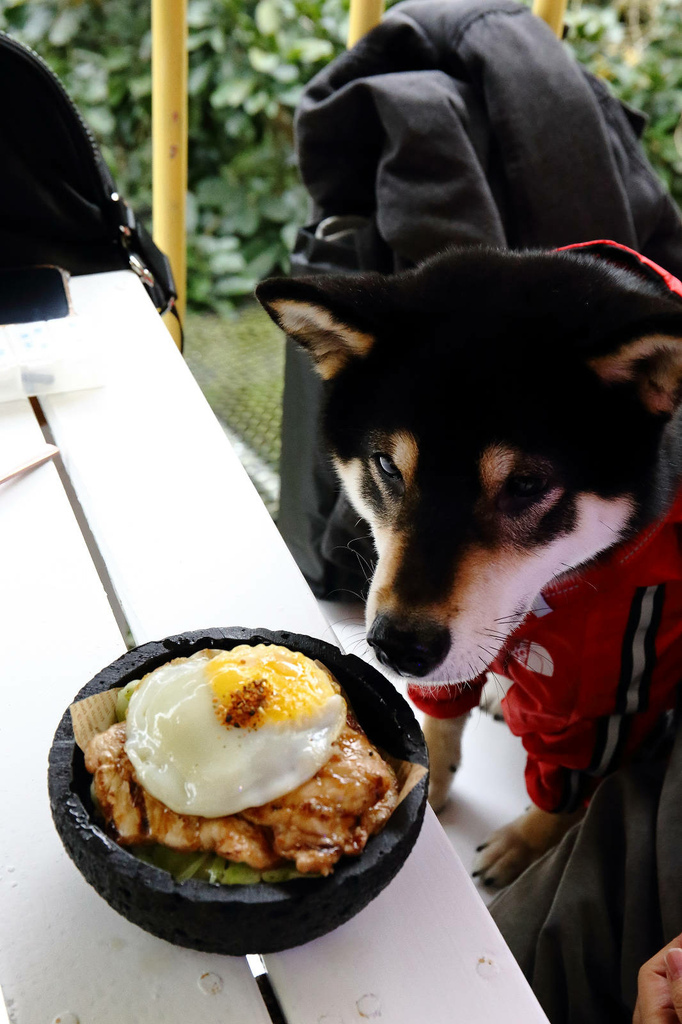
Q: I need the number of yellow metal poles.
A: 3